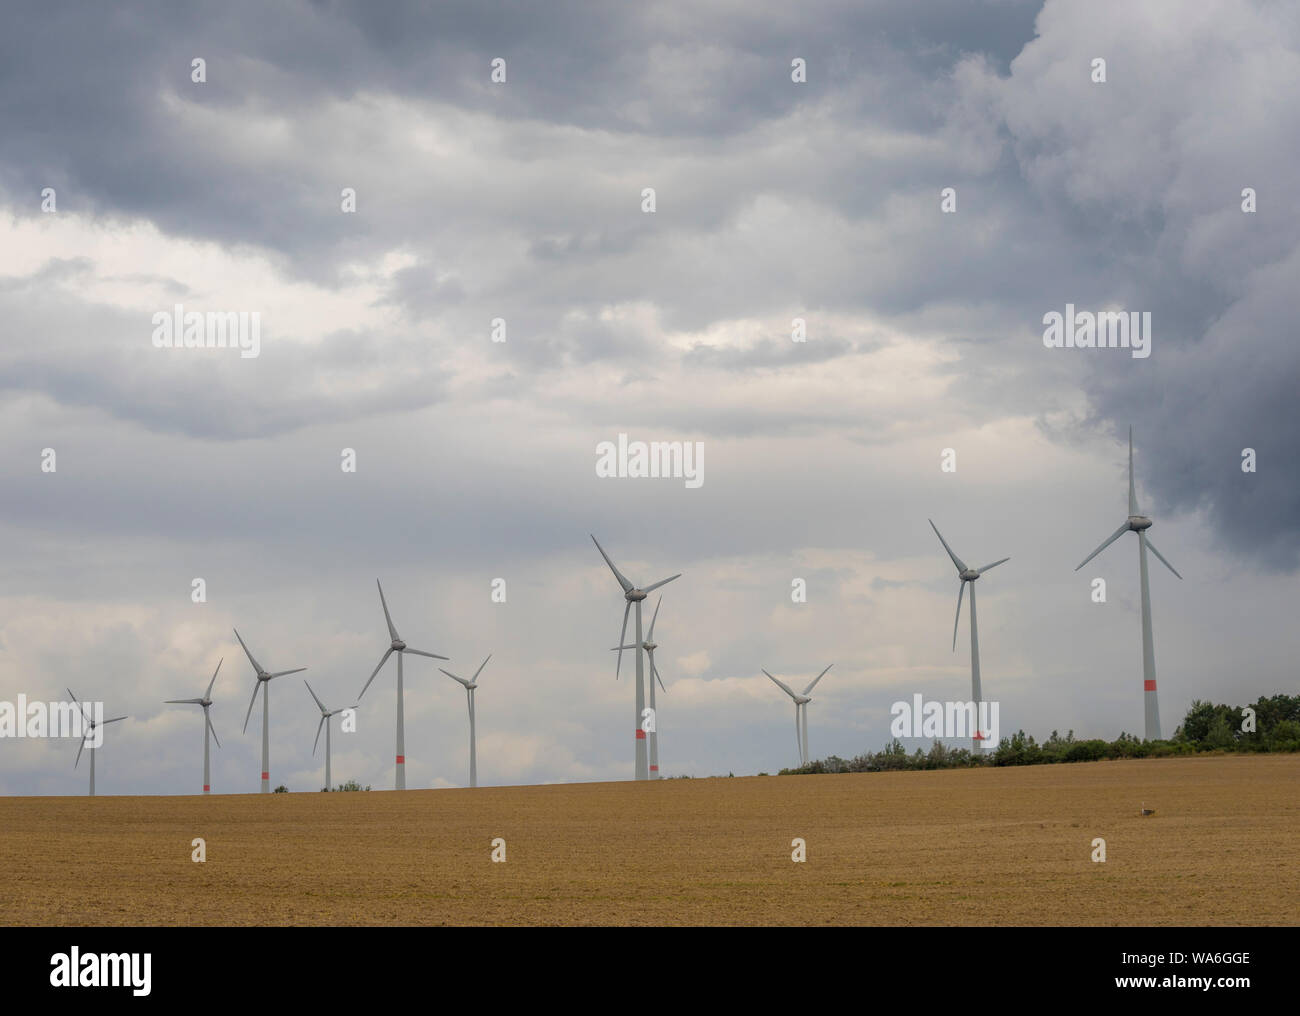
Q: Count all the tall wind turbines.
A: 11